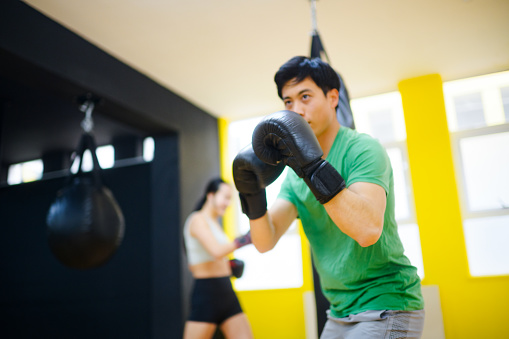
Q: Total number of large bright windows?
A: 3